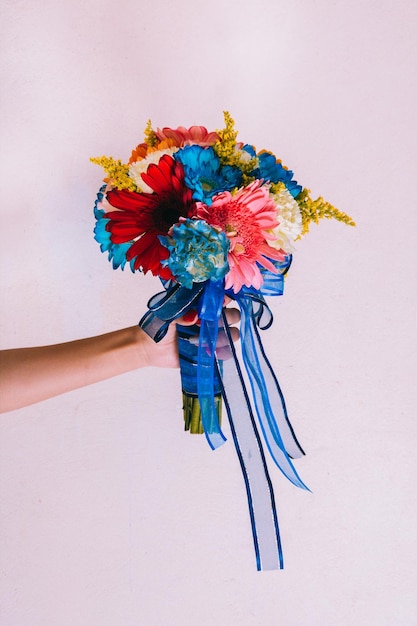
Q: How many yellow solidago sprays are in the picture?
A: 4